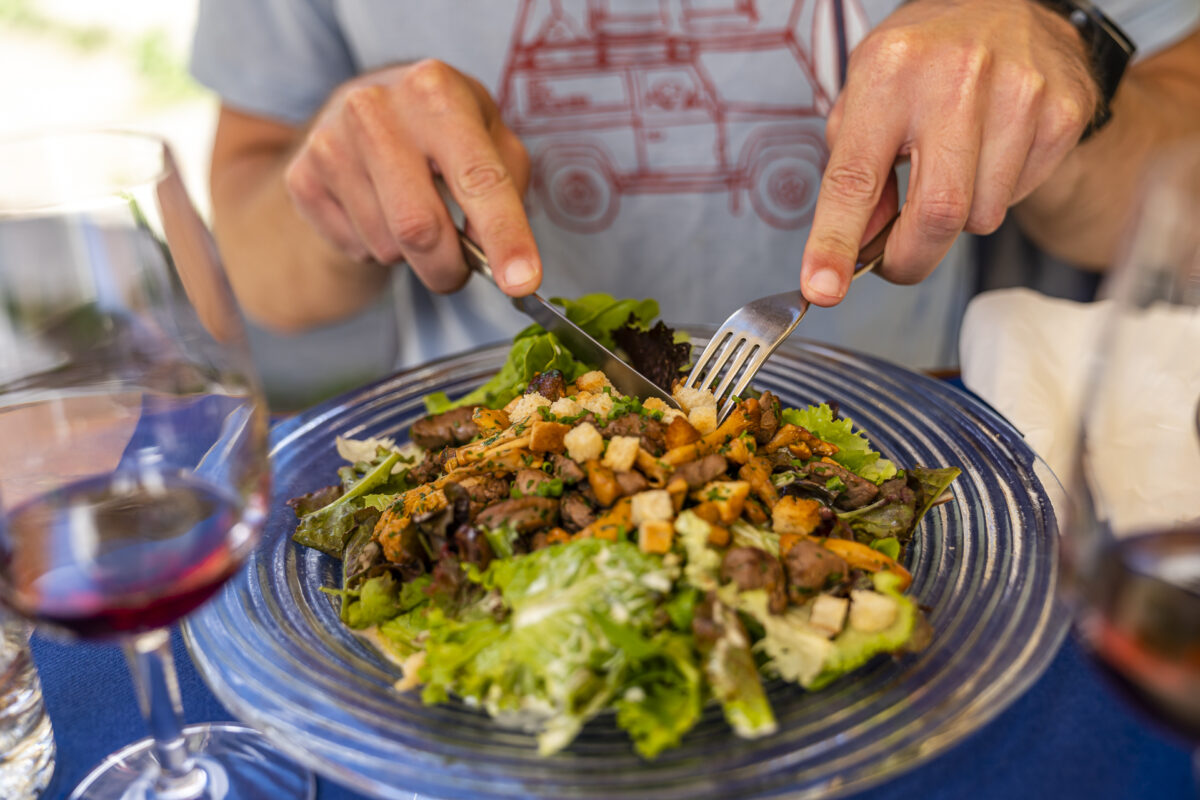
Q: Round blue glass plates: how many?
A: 1